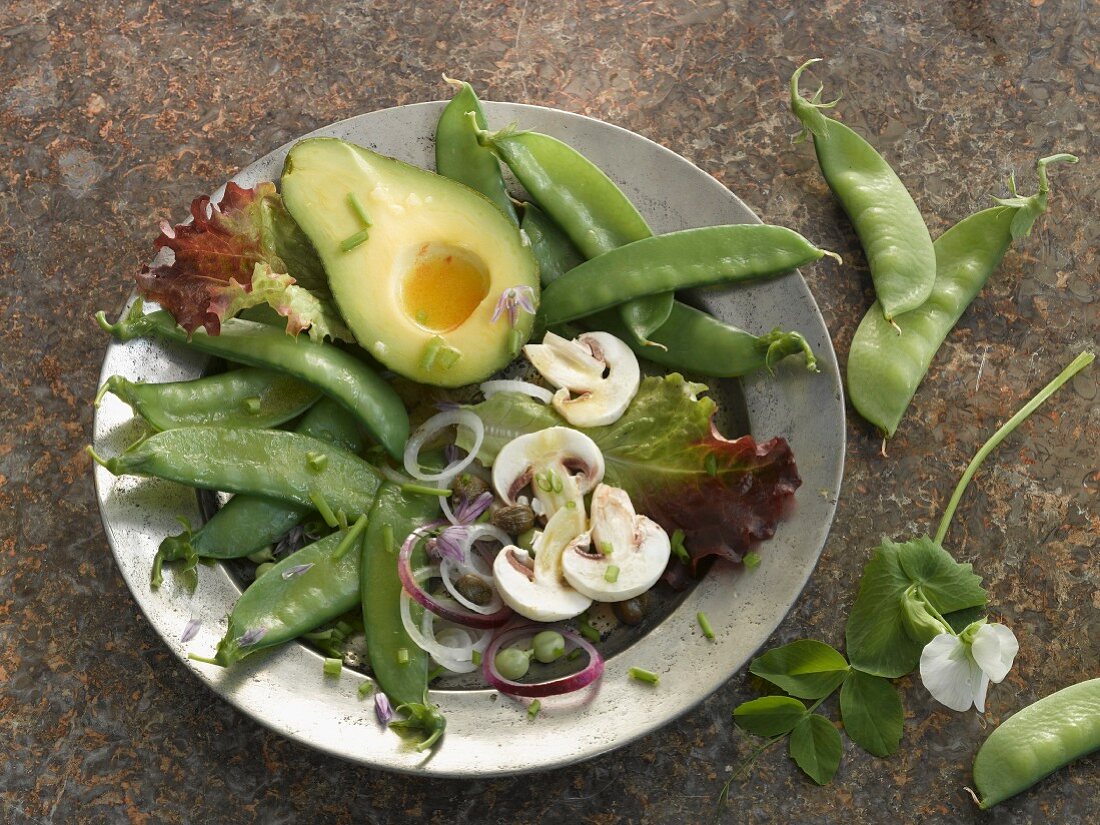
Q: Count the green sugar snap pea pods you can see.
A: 14